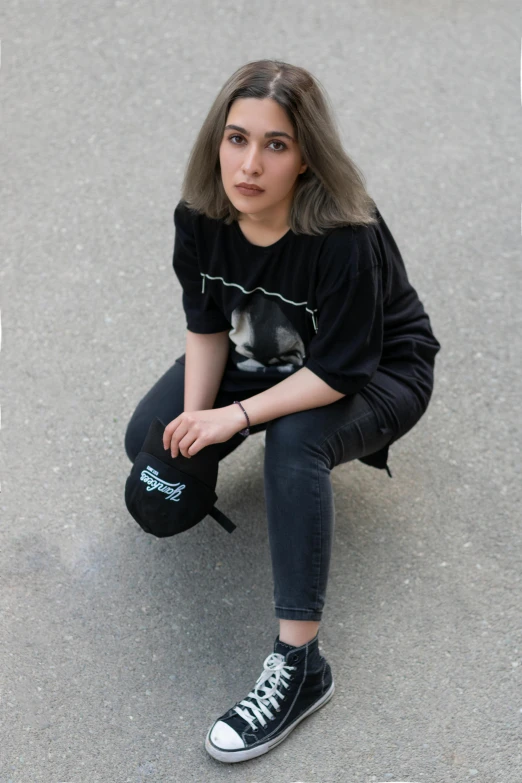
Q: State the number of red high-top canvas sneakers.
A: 0